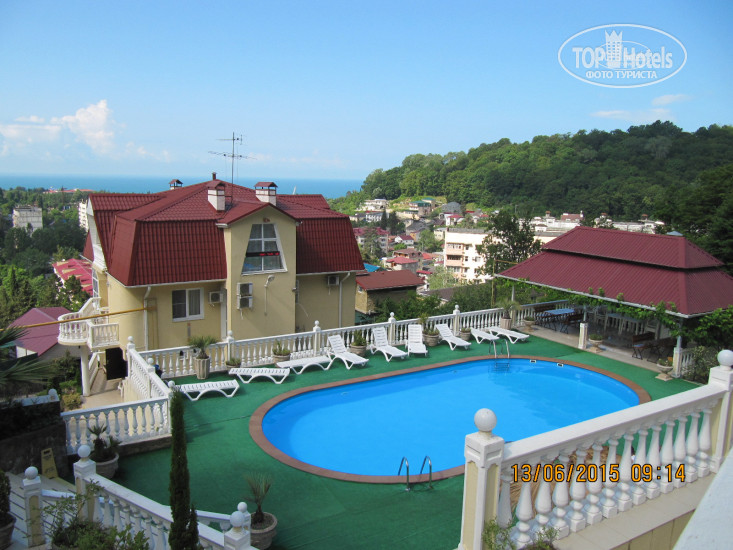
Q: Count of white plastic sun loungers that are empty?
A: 9